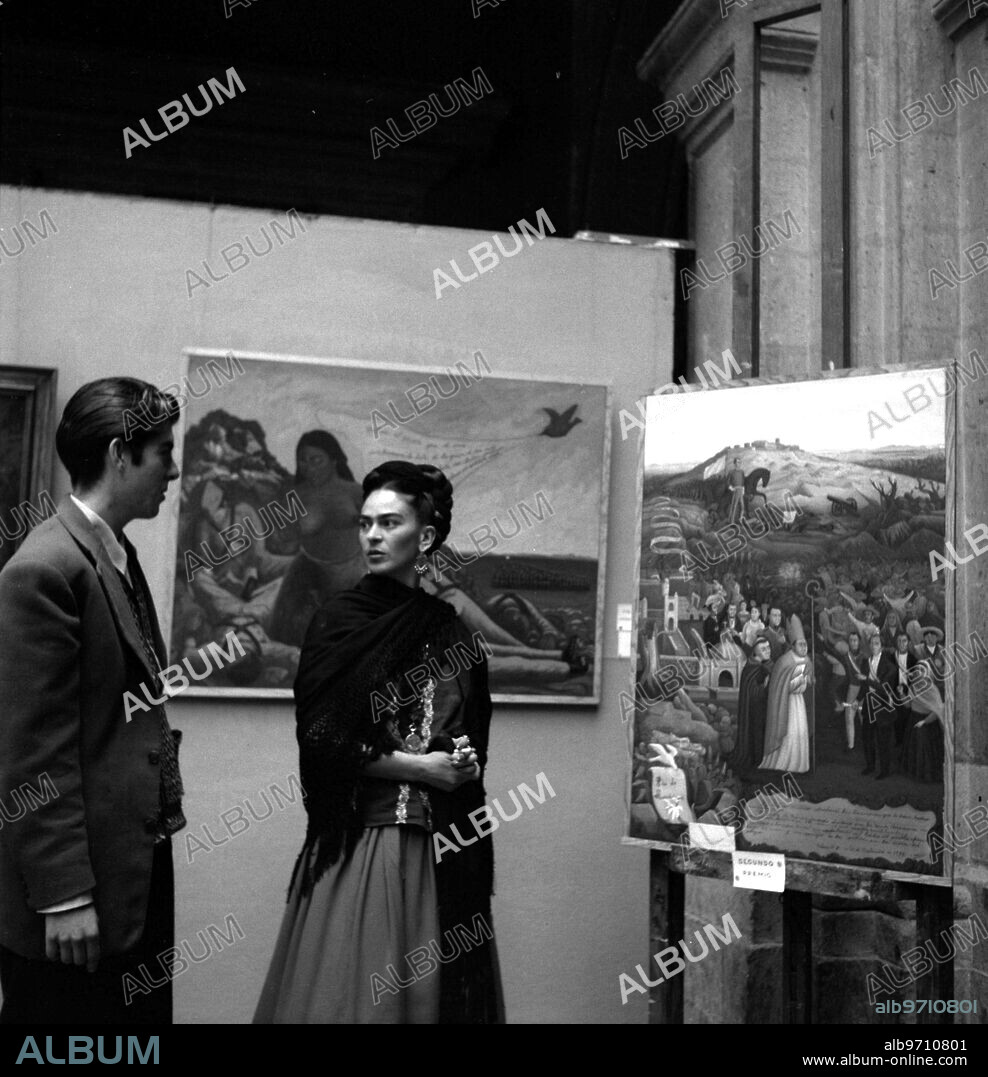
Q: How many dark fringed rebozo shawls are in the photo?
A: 1